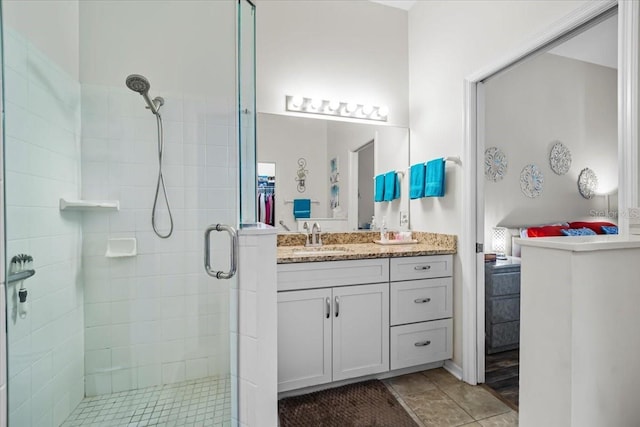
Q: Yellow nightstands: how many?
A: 0